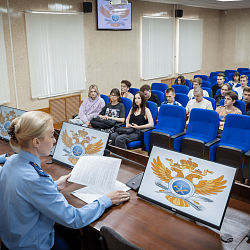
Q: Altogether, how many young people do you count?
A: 15